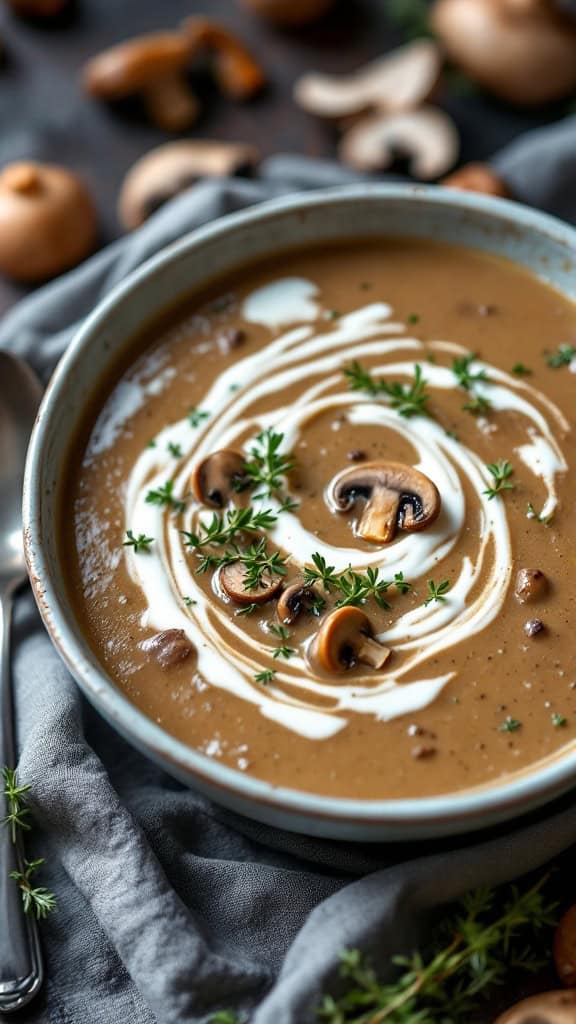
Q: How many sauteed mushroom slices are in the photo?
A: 5